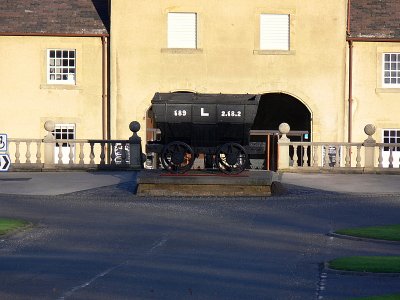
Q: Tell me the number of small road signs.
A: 2